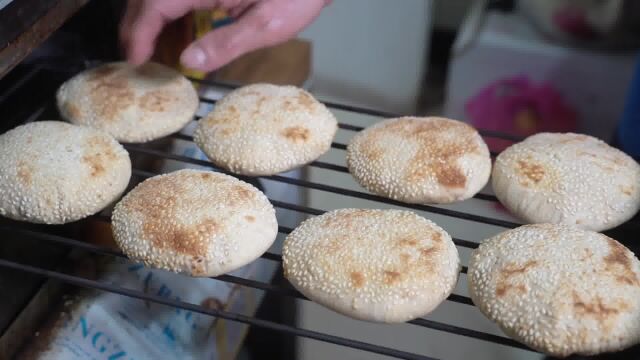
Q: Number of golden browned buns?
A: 8